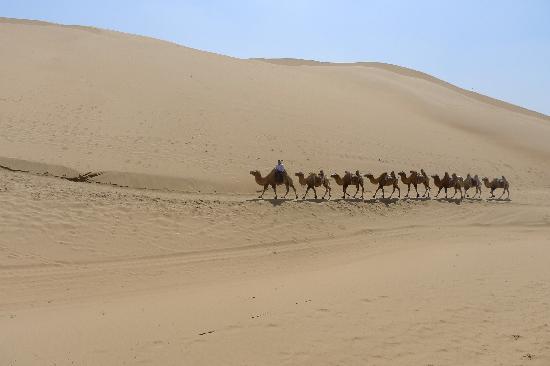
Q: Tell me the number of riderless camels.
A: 7